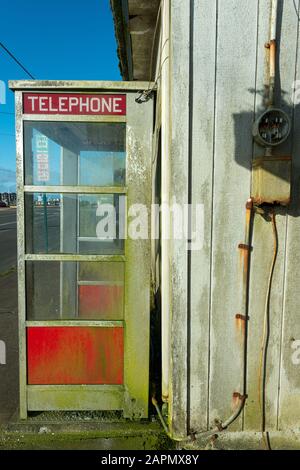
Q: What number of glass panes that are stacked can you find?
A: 3